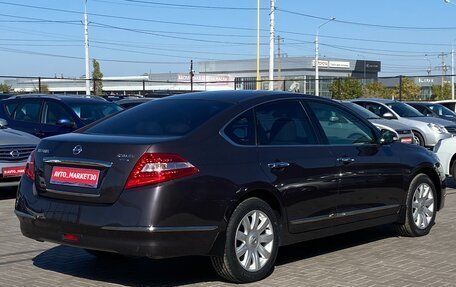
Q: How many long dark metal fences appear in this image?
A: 1